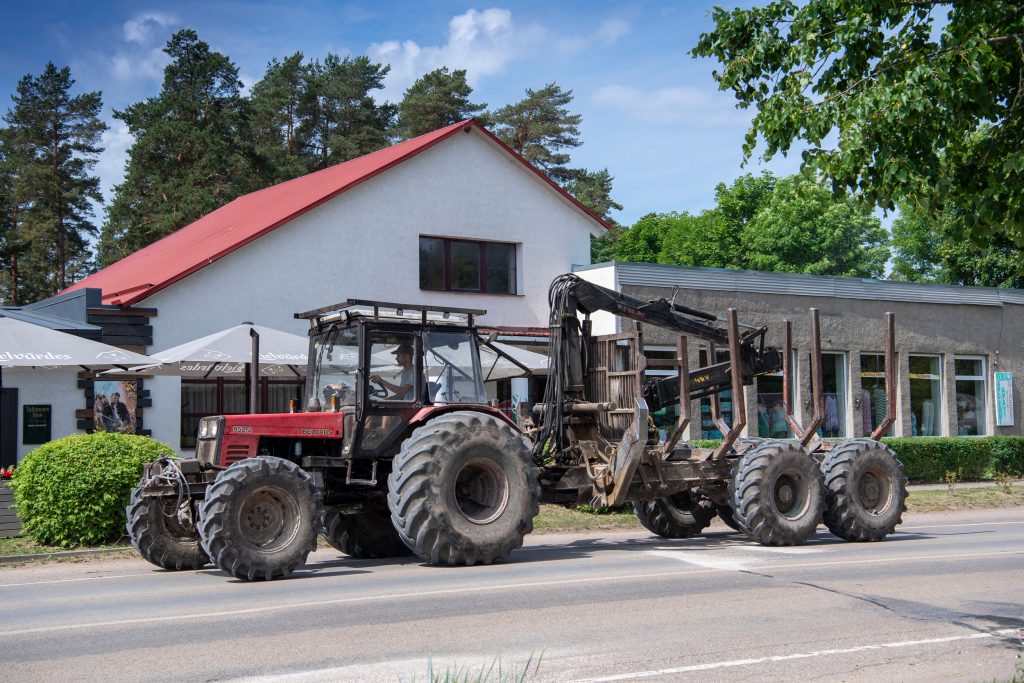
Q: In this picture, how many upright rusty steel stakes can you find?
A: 6